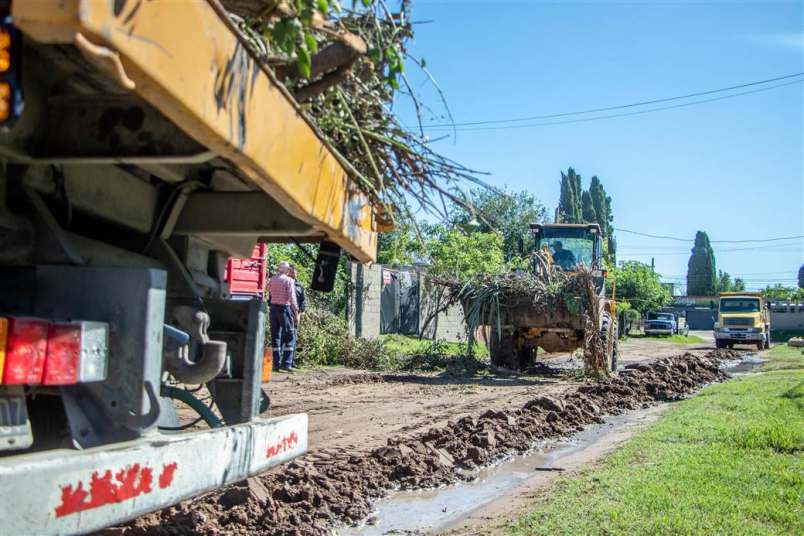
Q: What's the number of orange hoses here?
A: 0